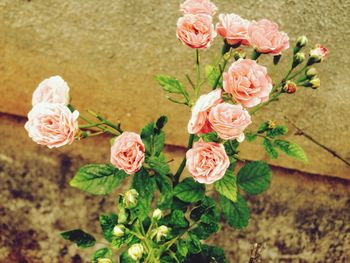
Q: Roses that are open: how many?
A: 11